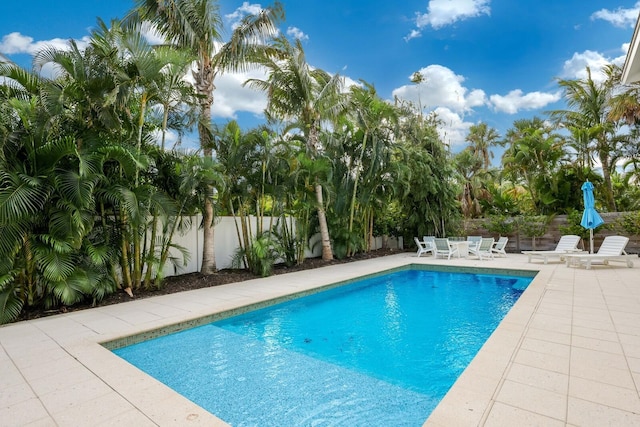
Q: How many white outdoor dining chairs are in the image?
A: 6